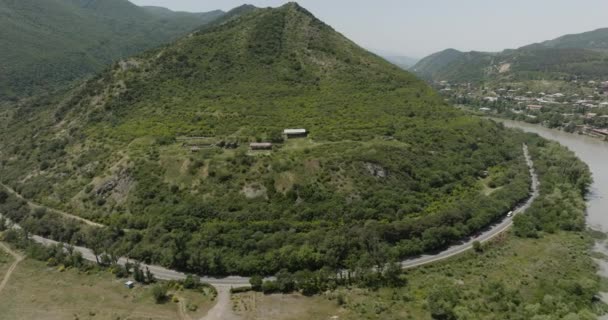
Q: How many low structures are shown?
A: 2